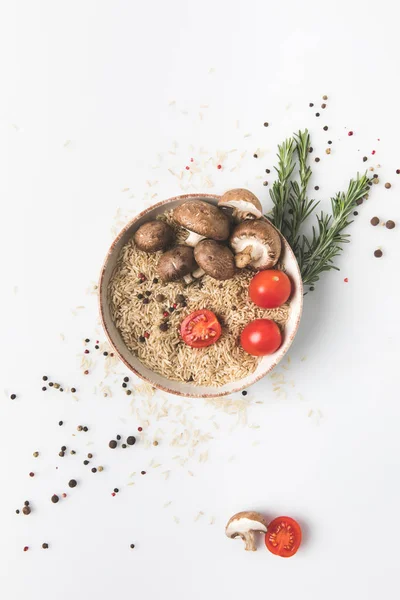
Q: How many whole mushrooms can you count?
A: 5